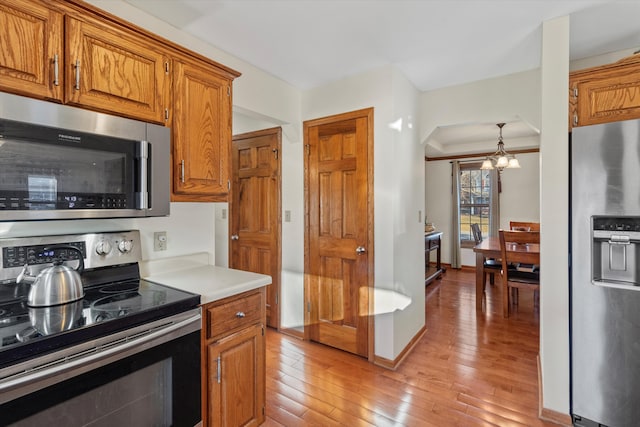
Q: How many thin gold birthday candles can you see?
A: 0